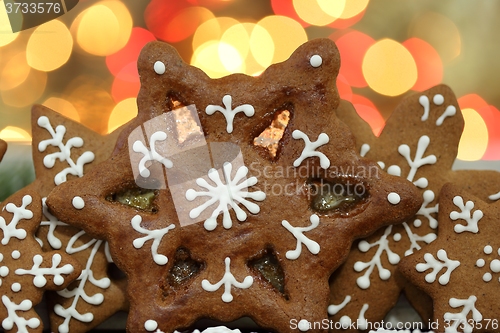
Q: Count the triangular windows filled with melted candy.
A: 6